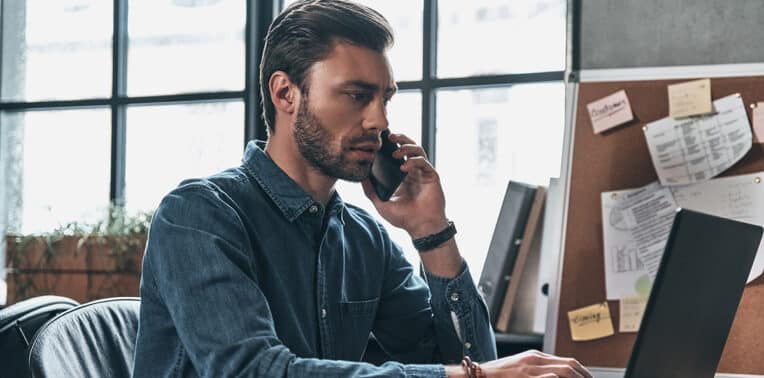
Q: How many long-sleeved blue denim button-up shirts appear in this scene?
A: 1